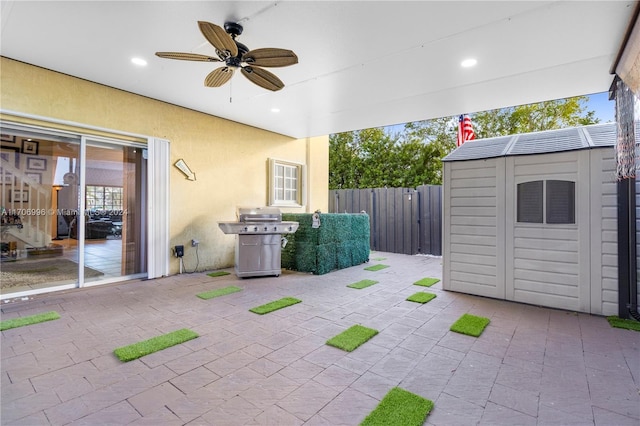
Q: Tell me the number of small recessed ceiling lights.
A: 3